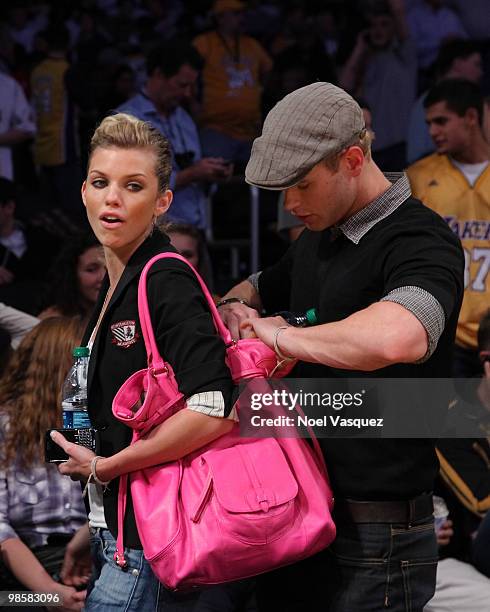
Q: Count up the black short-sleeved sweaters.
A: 1